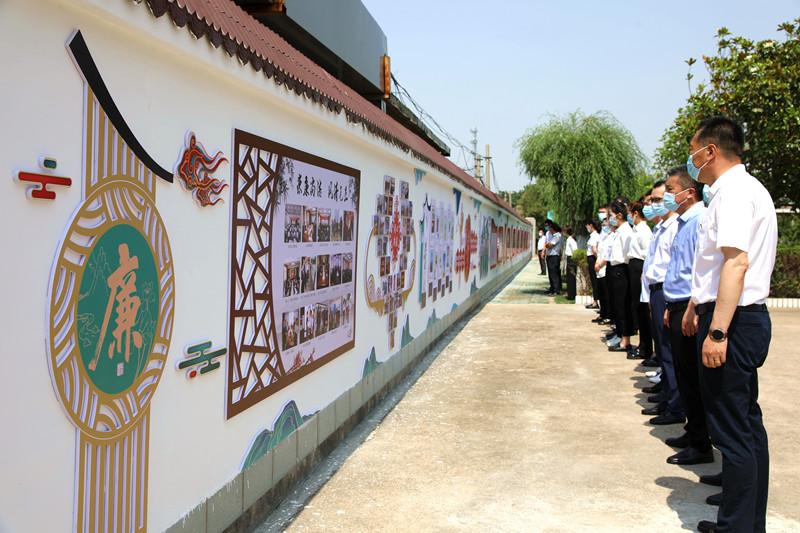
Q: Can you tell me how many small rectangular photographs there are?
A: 15